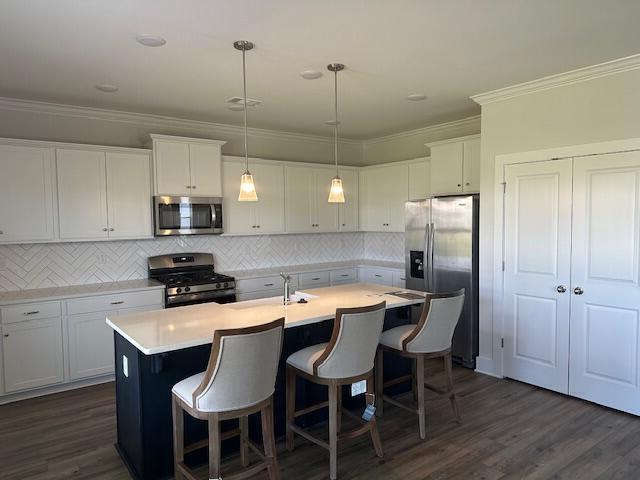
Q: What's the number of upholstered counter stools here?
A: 3